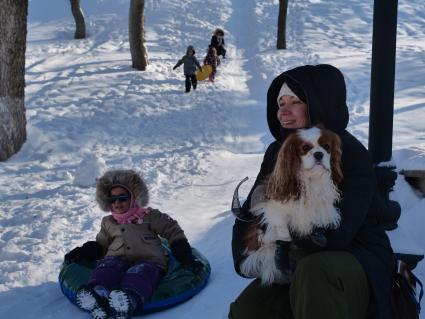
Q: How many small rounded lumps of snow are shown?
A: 1